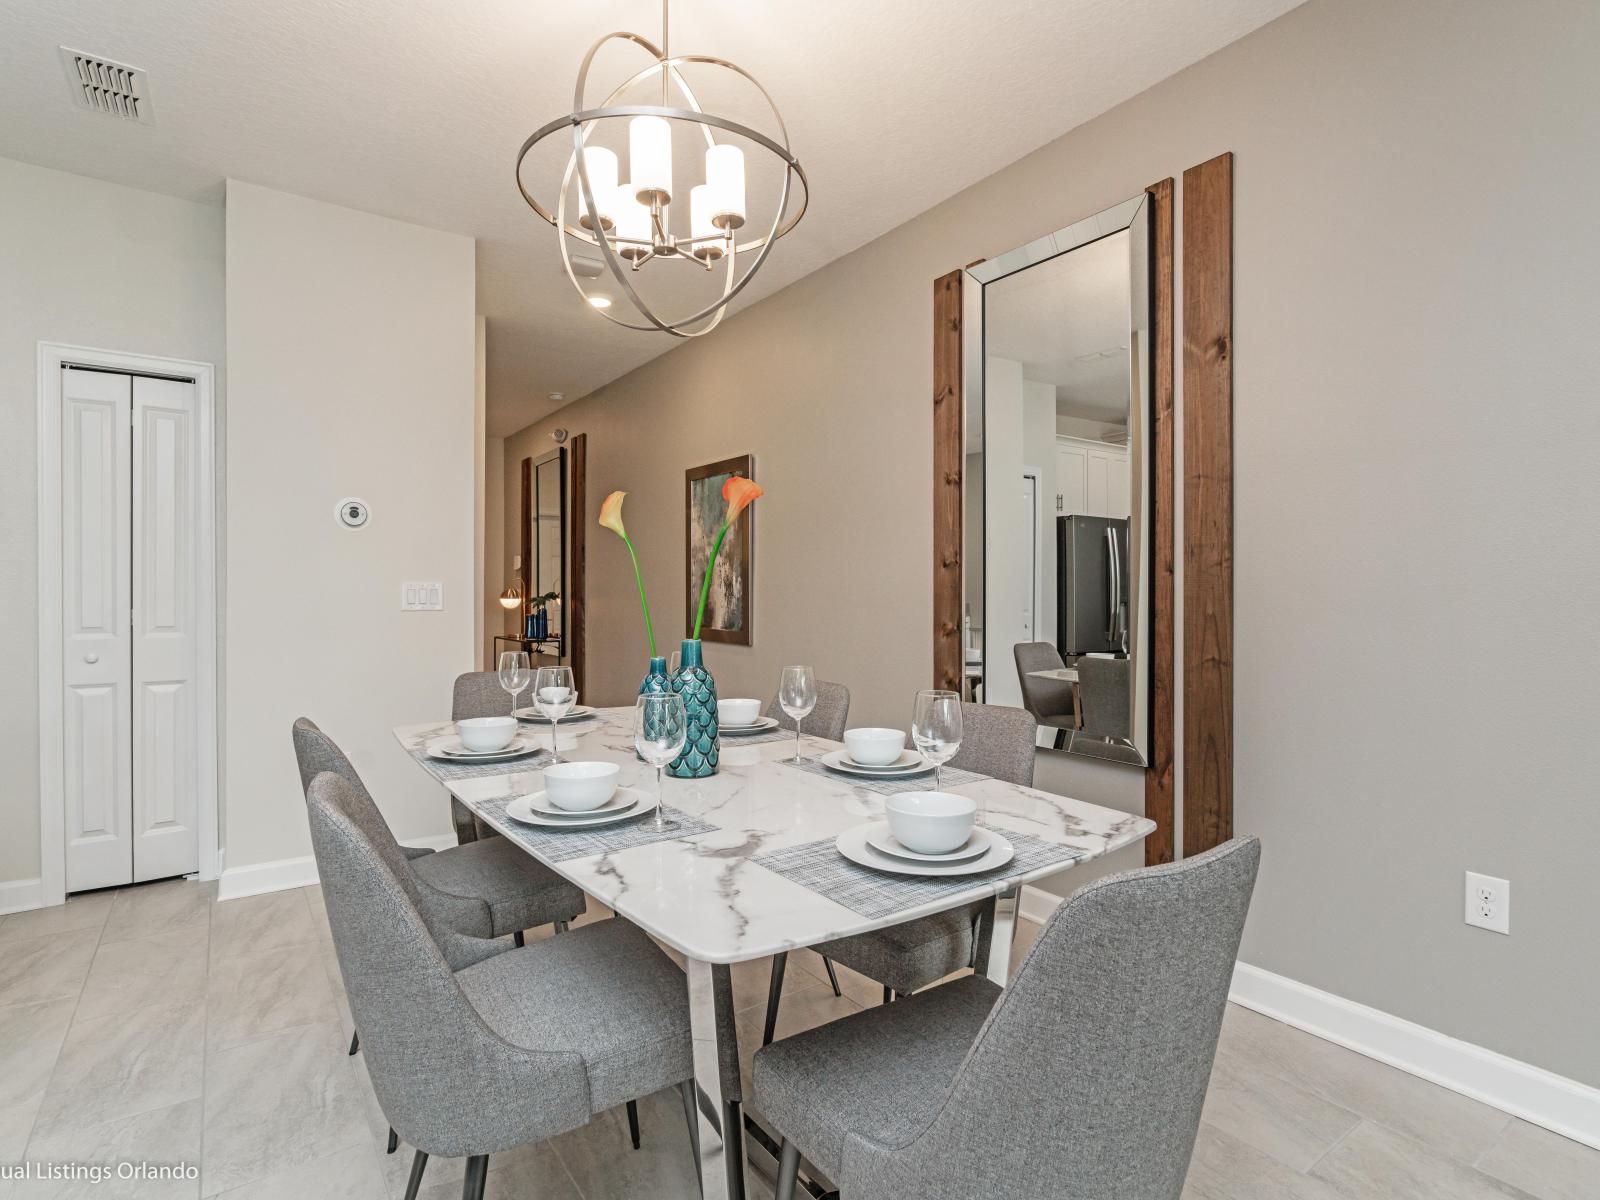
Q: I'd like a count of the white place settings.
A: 6